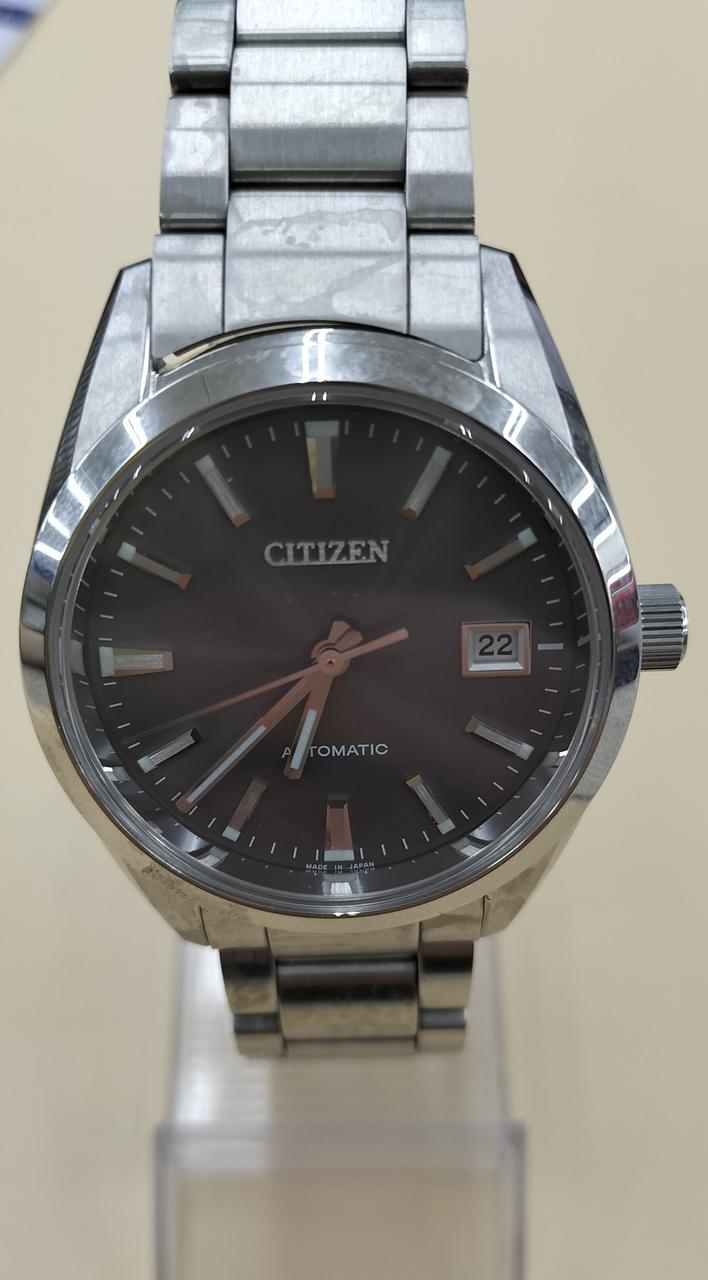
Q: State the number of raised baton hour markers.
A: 11